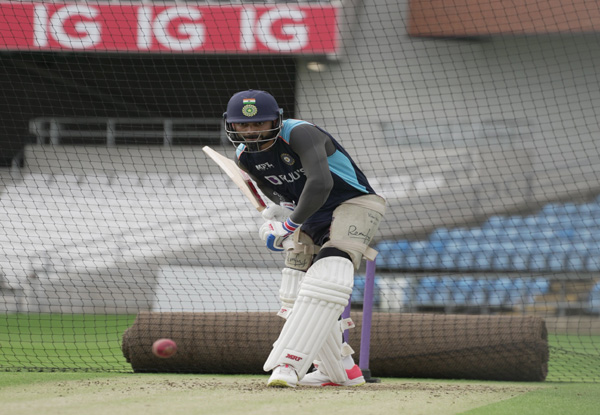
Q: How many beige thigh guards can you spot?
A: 2